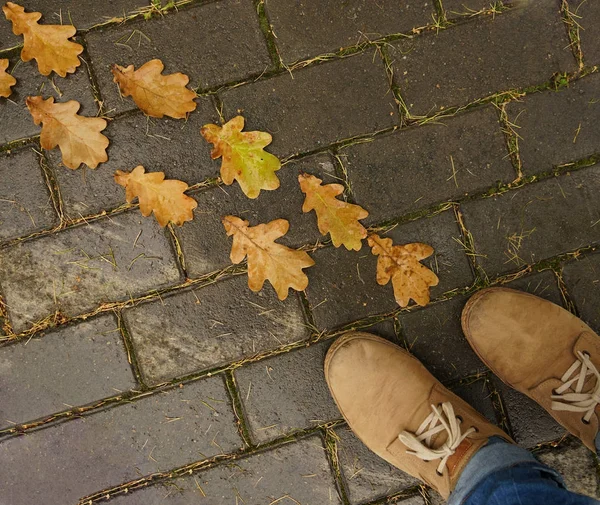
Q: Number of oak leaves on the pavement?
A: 9